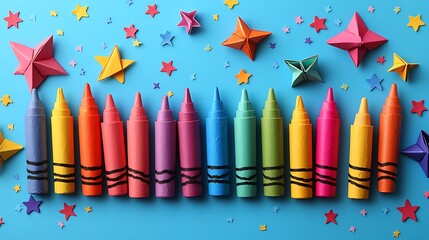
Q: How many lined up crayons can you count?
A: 14